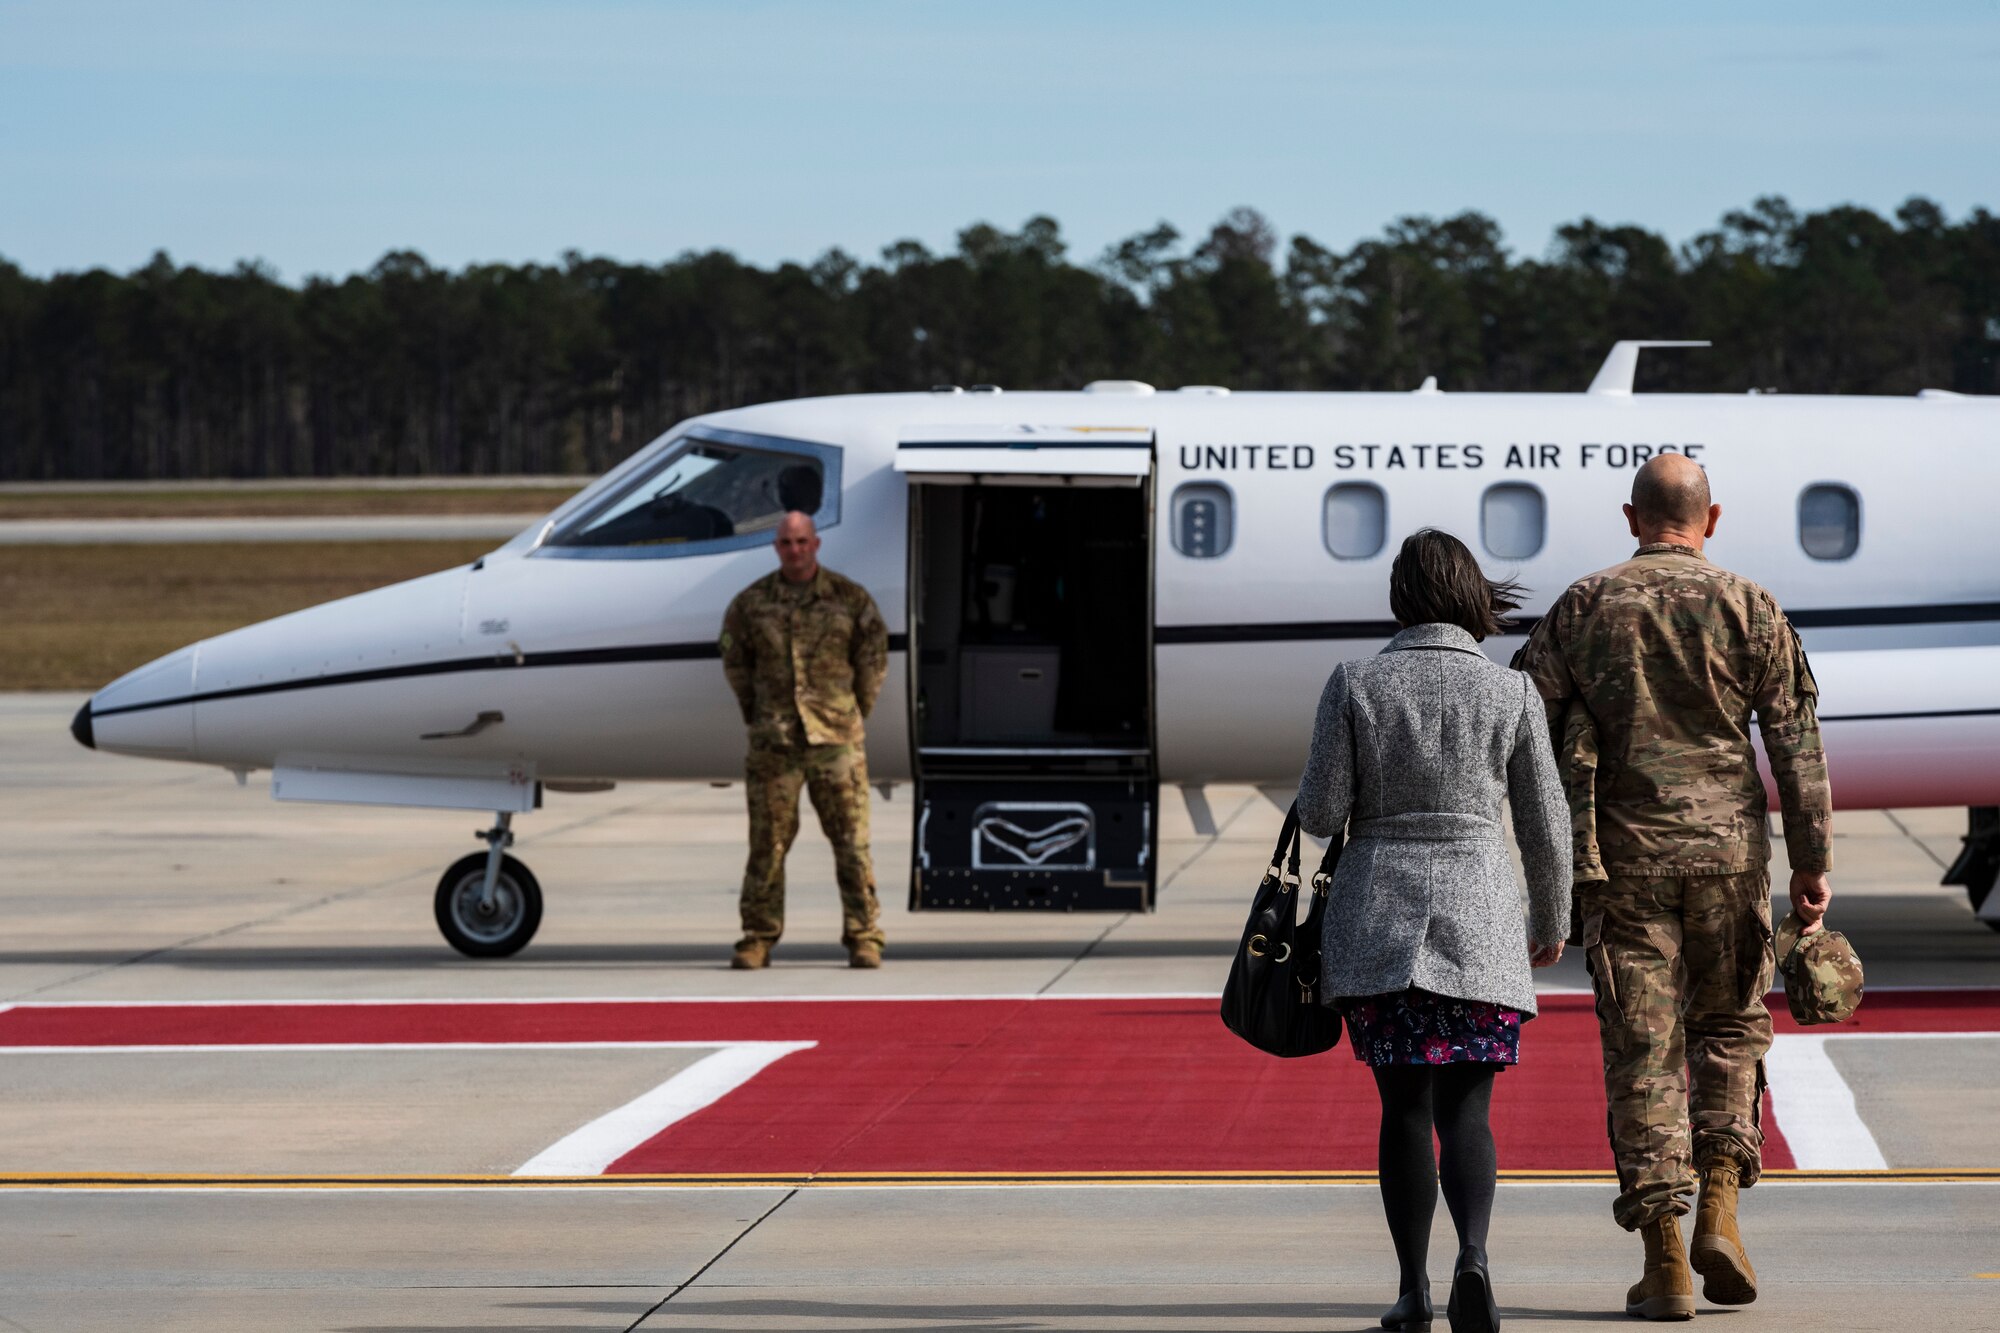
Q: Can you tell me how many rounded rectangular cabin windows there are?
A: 4